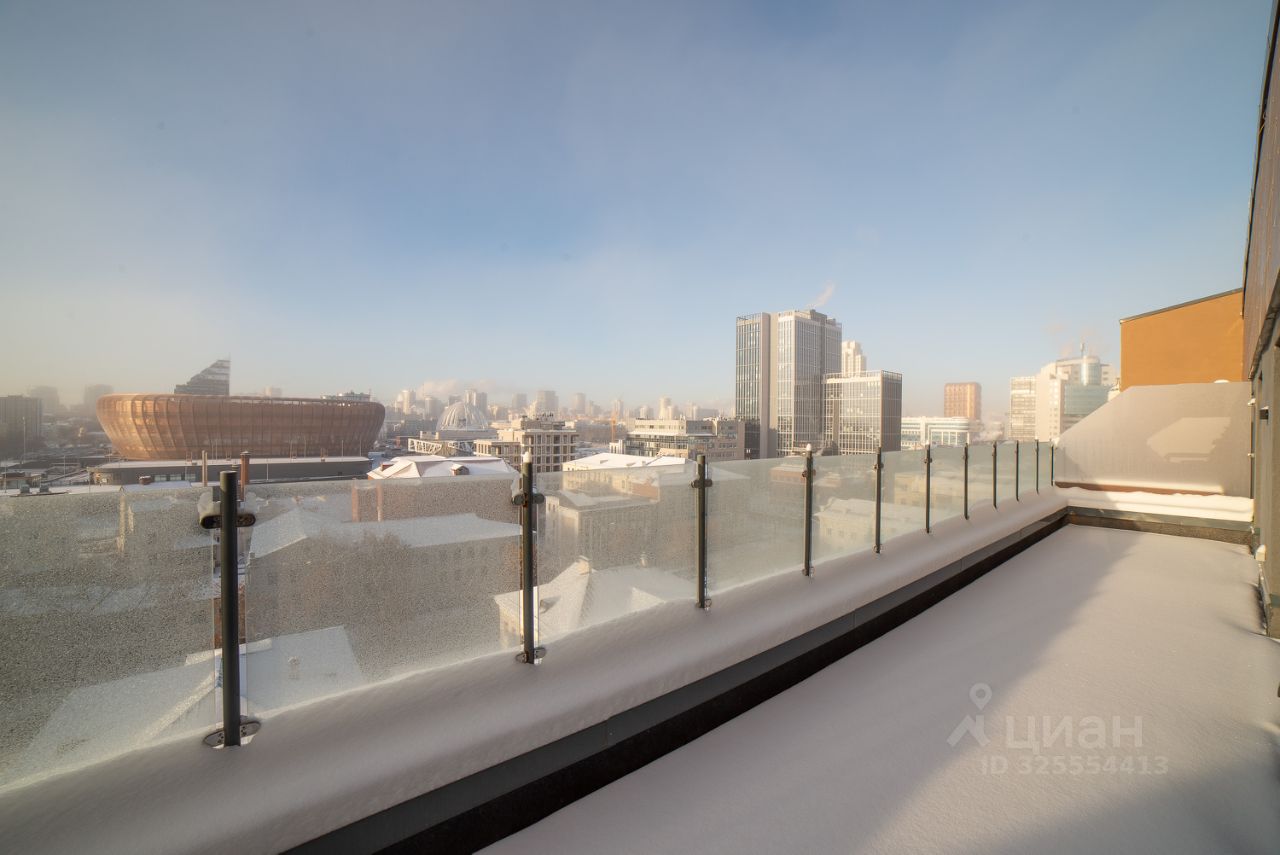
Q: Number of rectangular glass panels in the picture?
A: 11